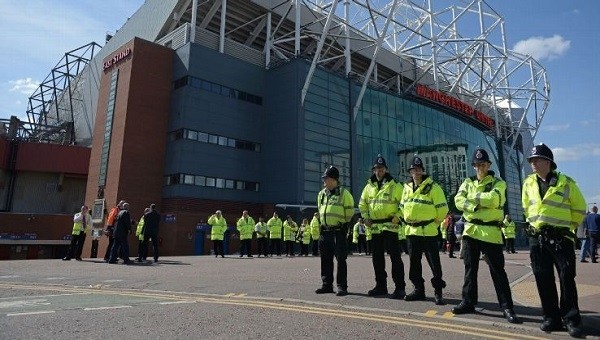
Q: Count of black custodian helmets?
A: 5